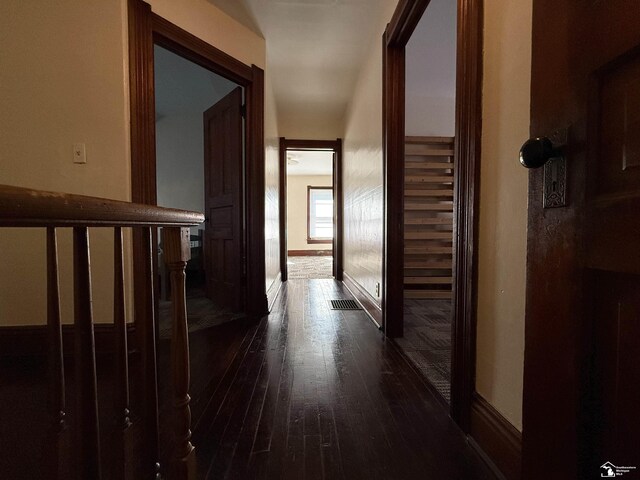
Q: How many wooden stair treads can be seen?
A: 12